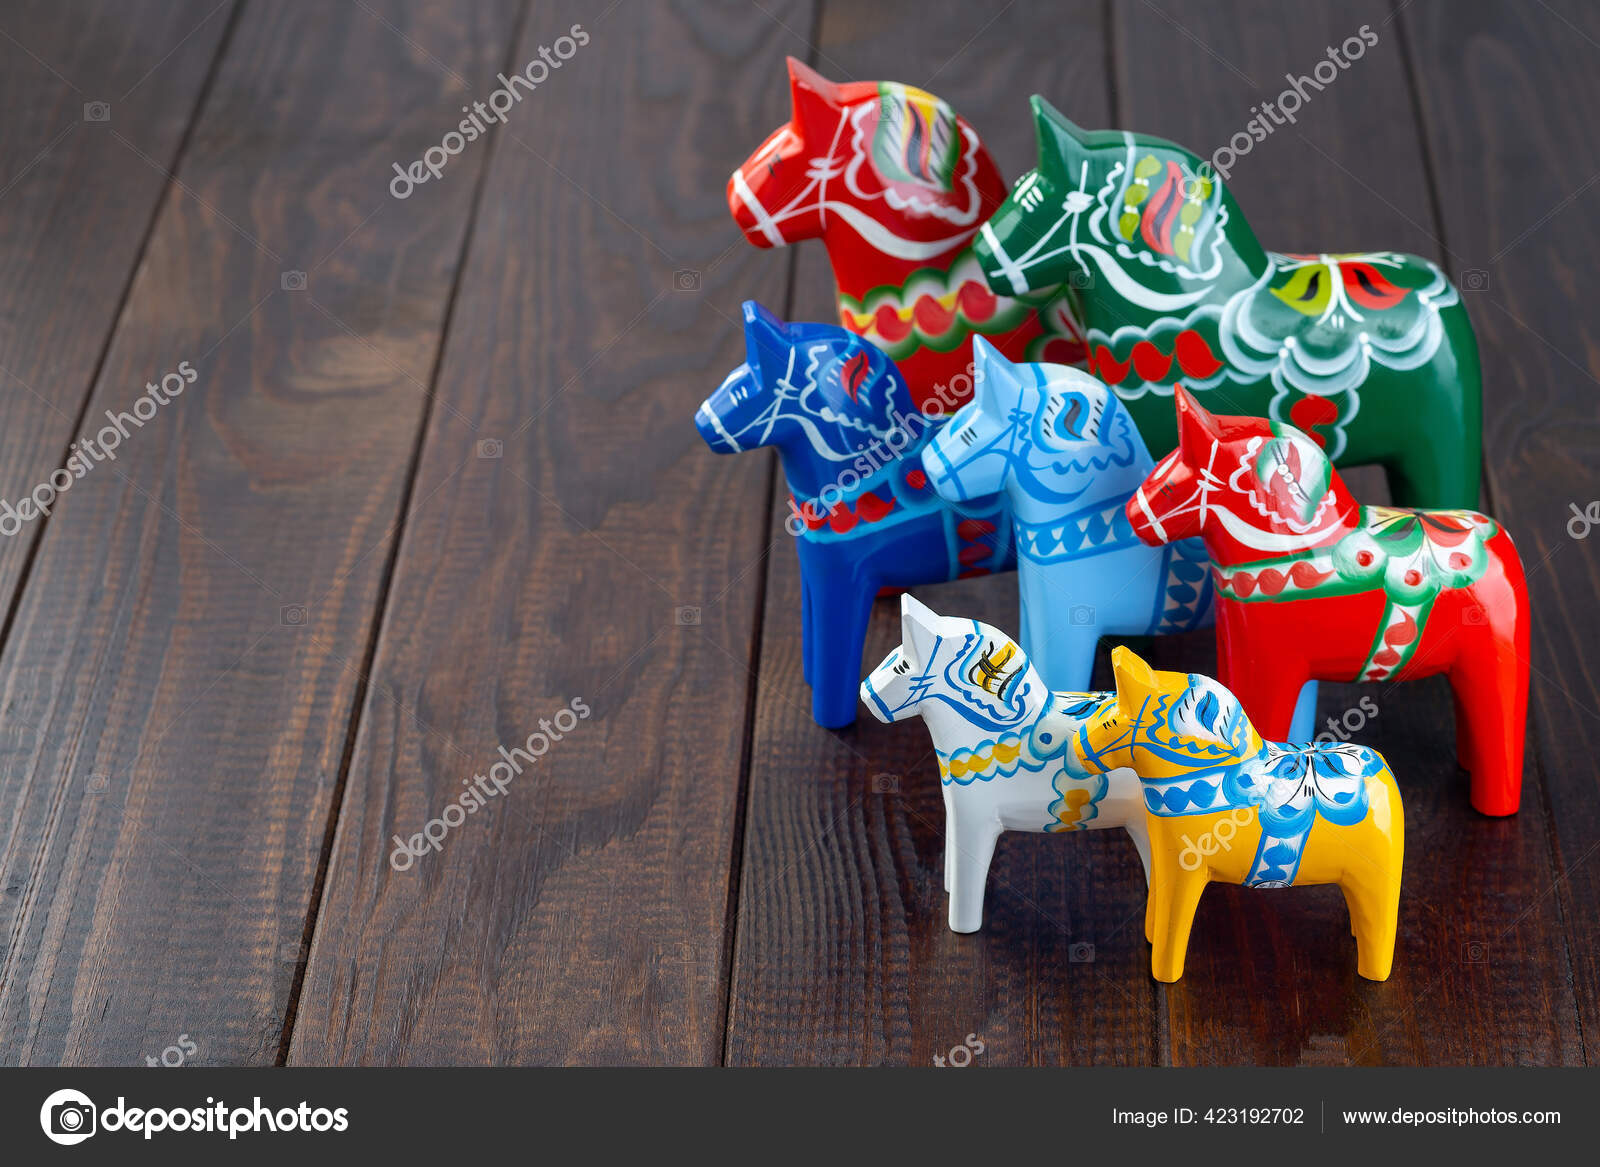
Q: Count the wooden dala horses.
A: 7